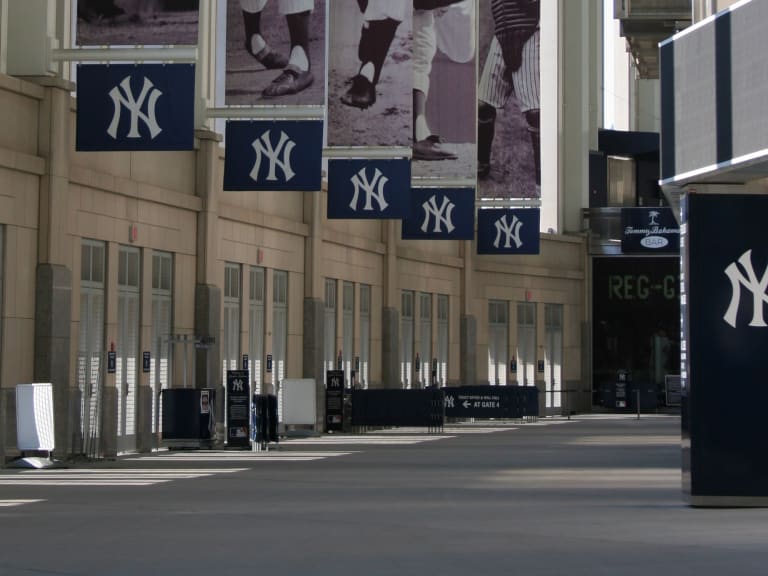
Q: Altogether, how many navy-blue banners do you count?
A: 5